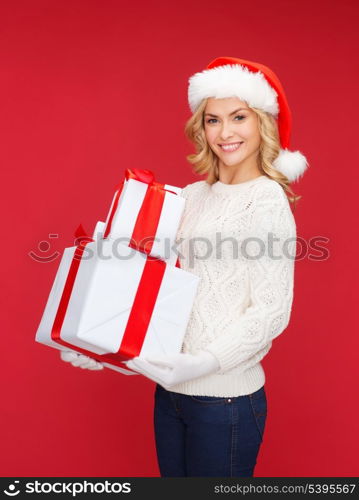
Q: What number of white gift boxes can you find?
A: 3